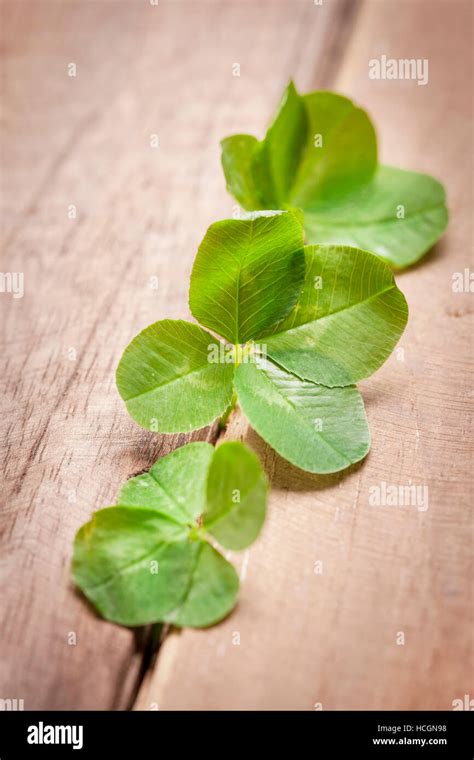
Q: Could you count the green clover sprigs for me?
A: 3